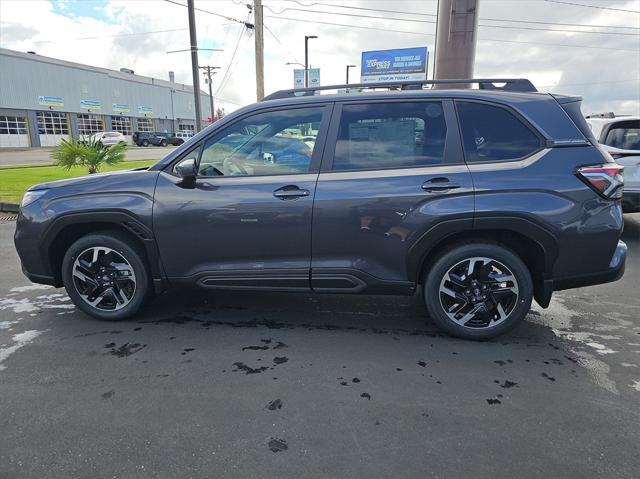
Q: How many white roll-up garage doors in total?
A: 5